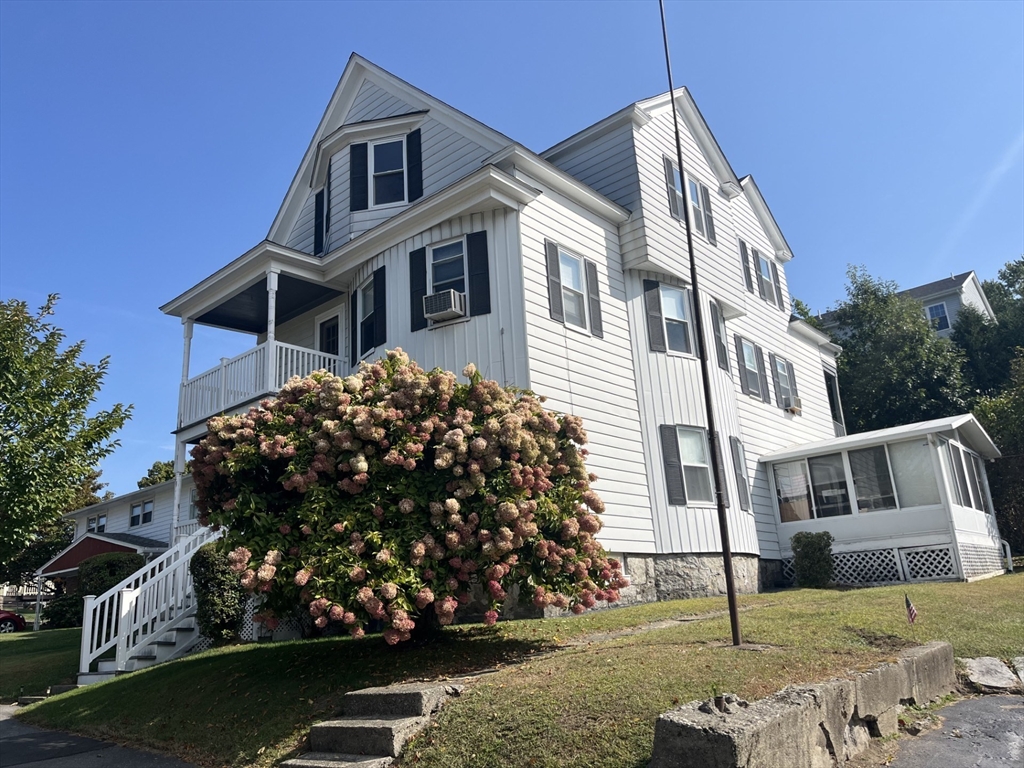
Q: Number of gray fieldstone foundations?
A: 1